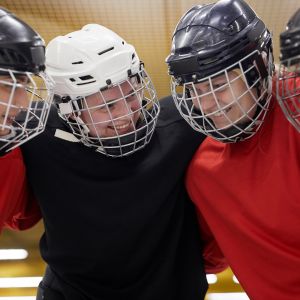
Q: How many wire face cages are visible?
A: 4